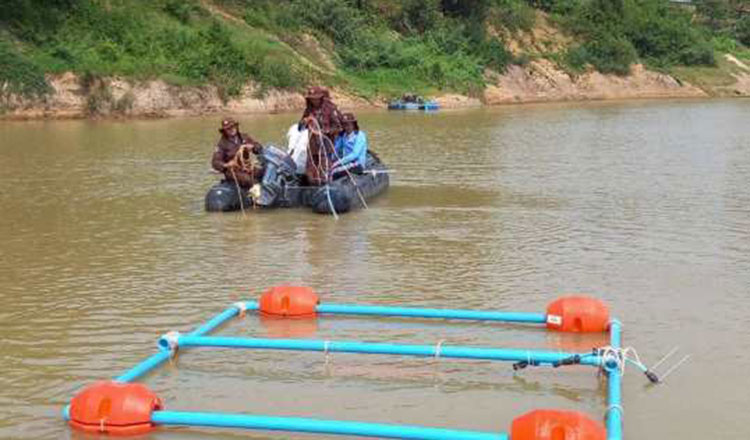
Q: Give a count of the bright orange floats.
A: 4